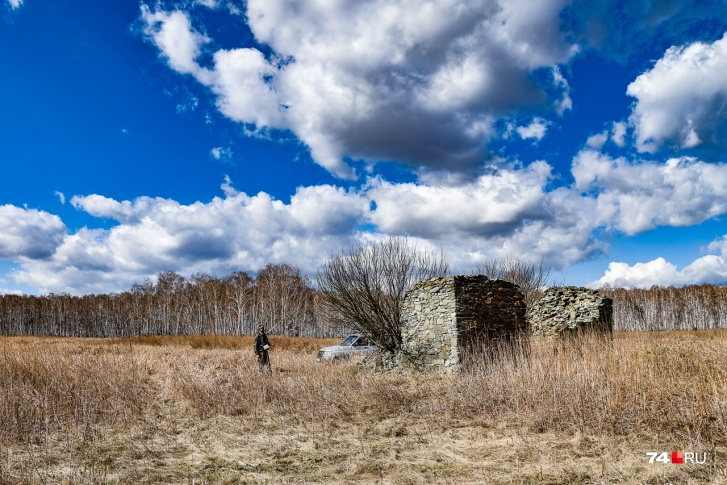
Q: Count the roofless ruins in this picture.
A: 2